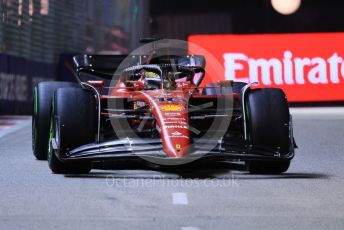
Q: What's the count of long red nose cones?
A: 1